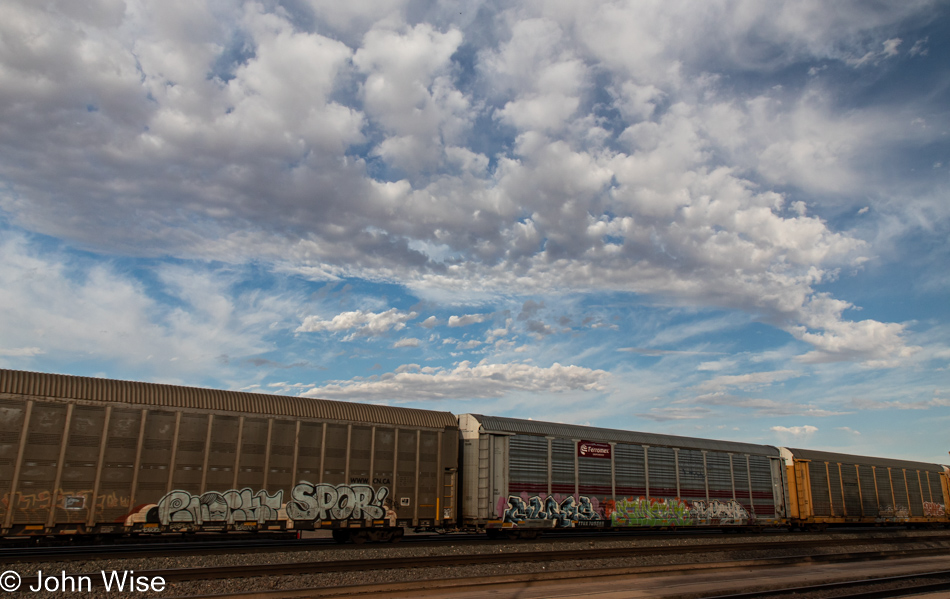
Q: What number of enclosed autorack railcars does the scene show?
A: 3